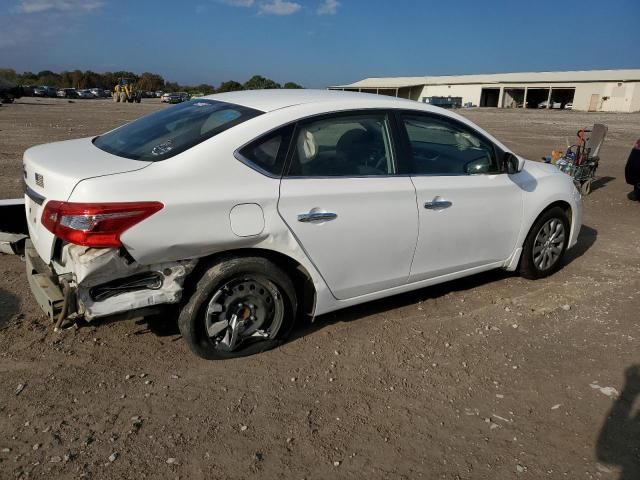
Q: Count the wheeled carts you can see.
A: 1